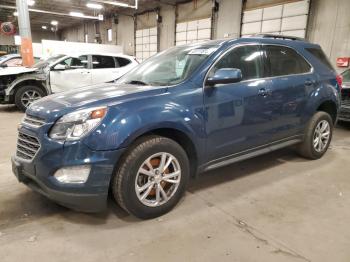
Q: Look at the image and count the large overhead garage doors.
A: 3